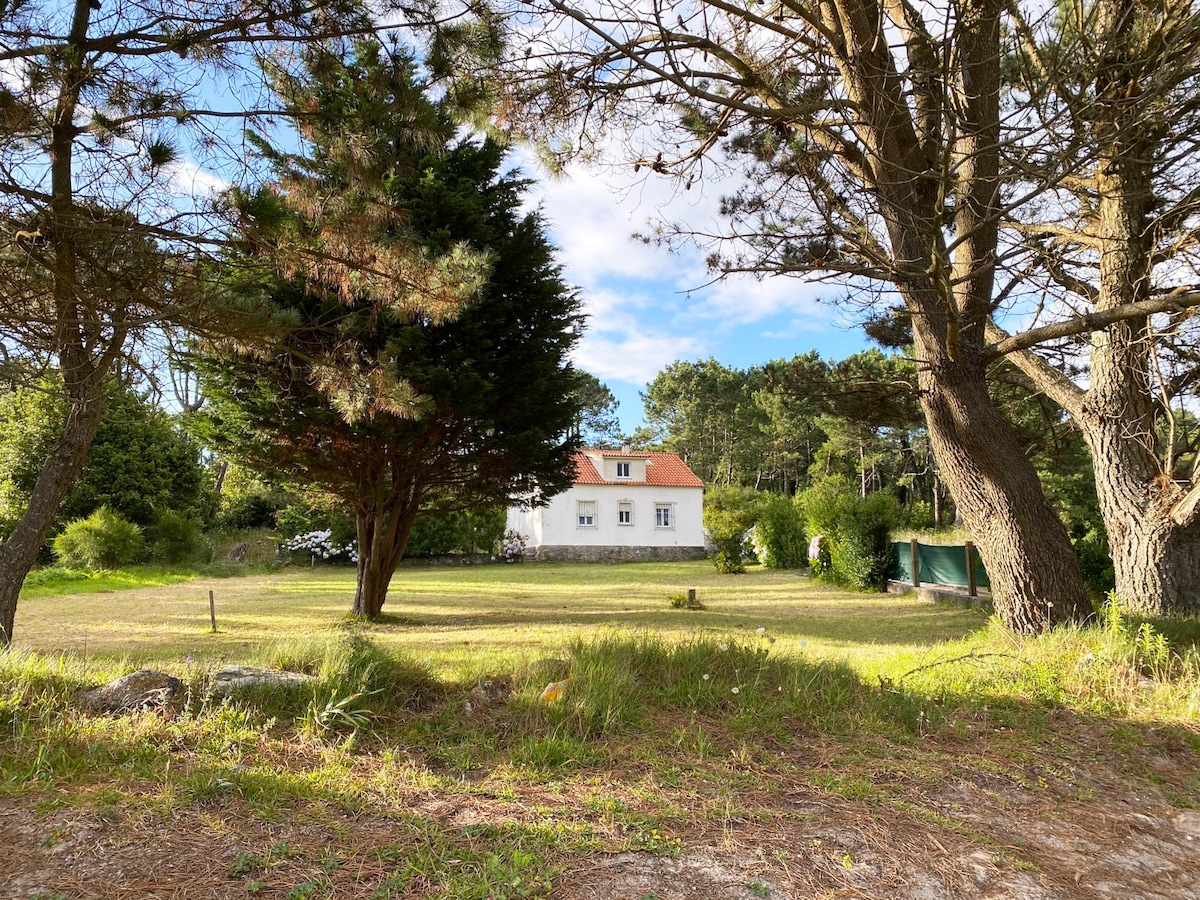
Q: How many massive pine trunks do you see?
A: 2